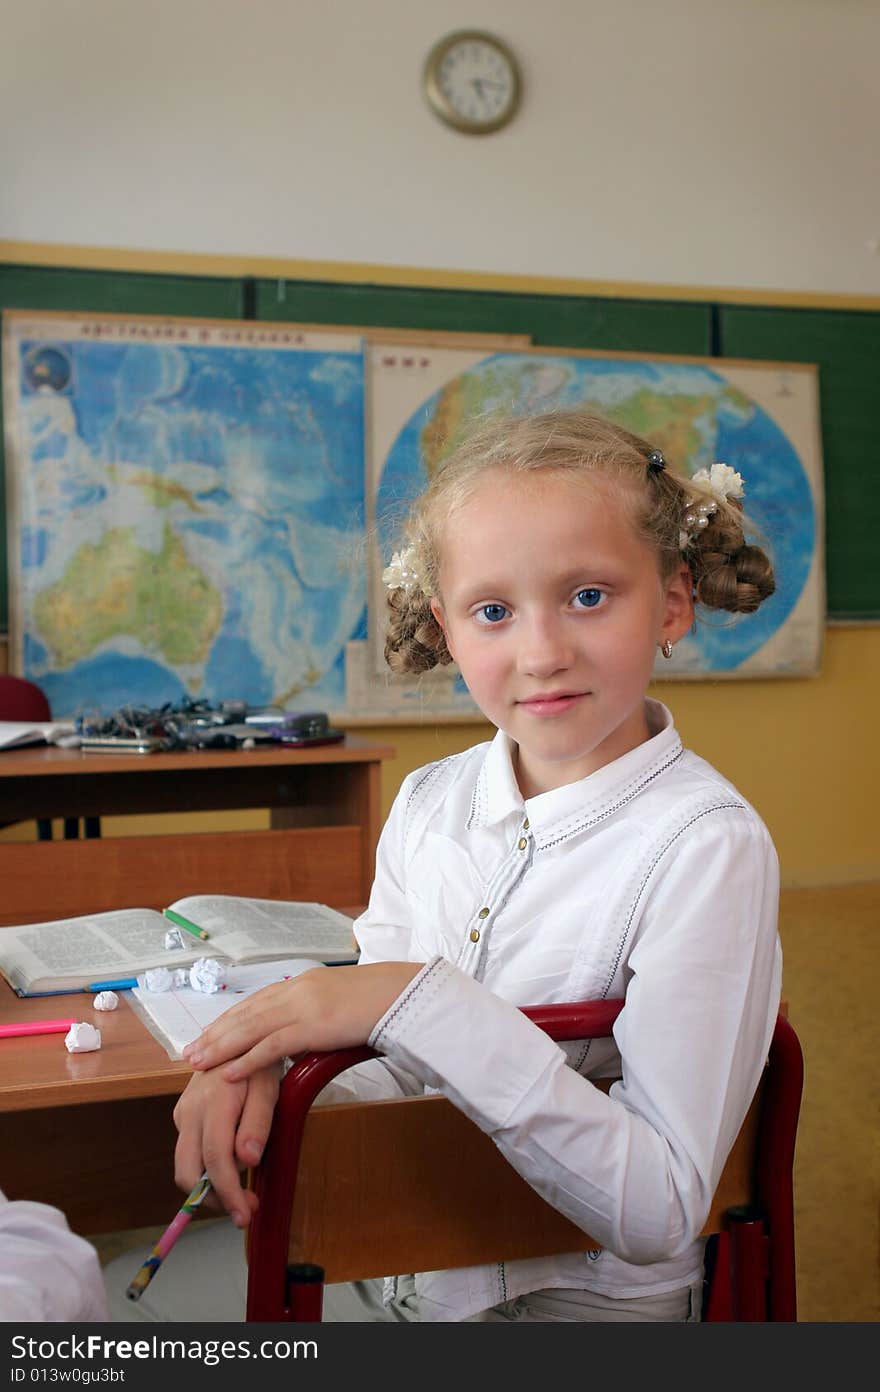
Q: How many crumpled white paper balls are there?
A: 6